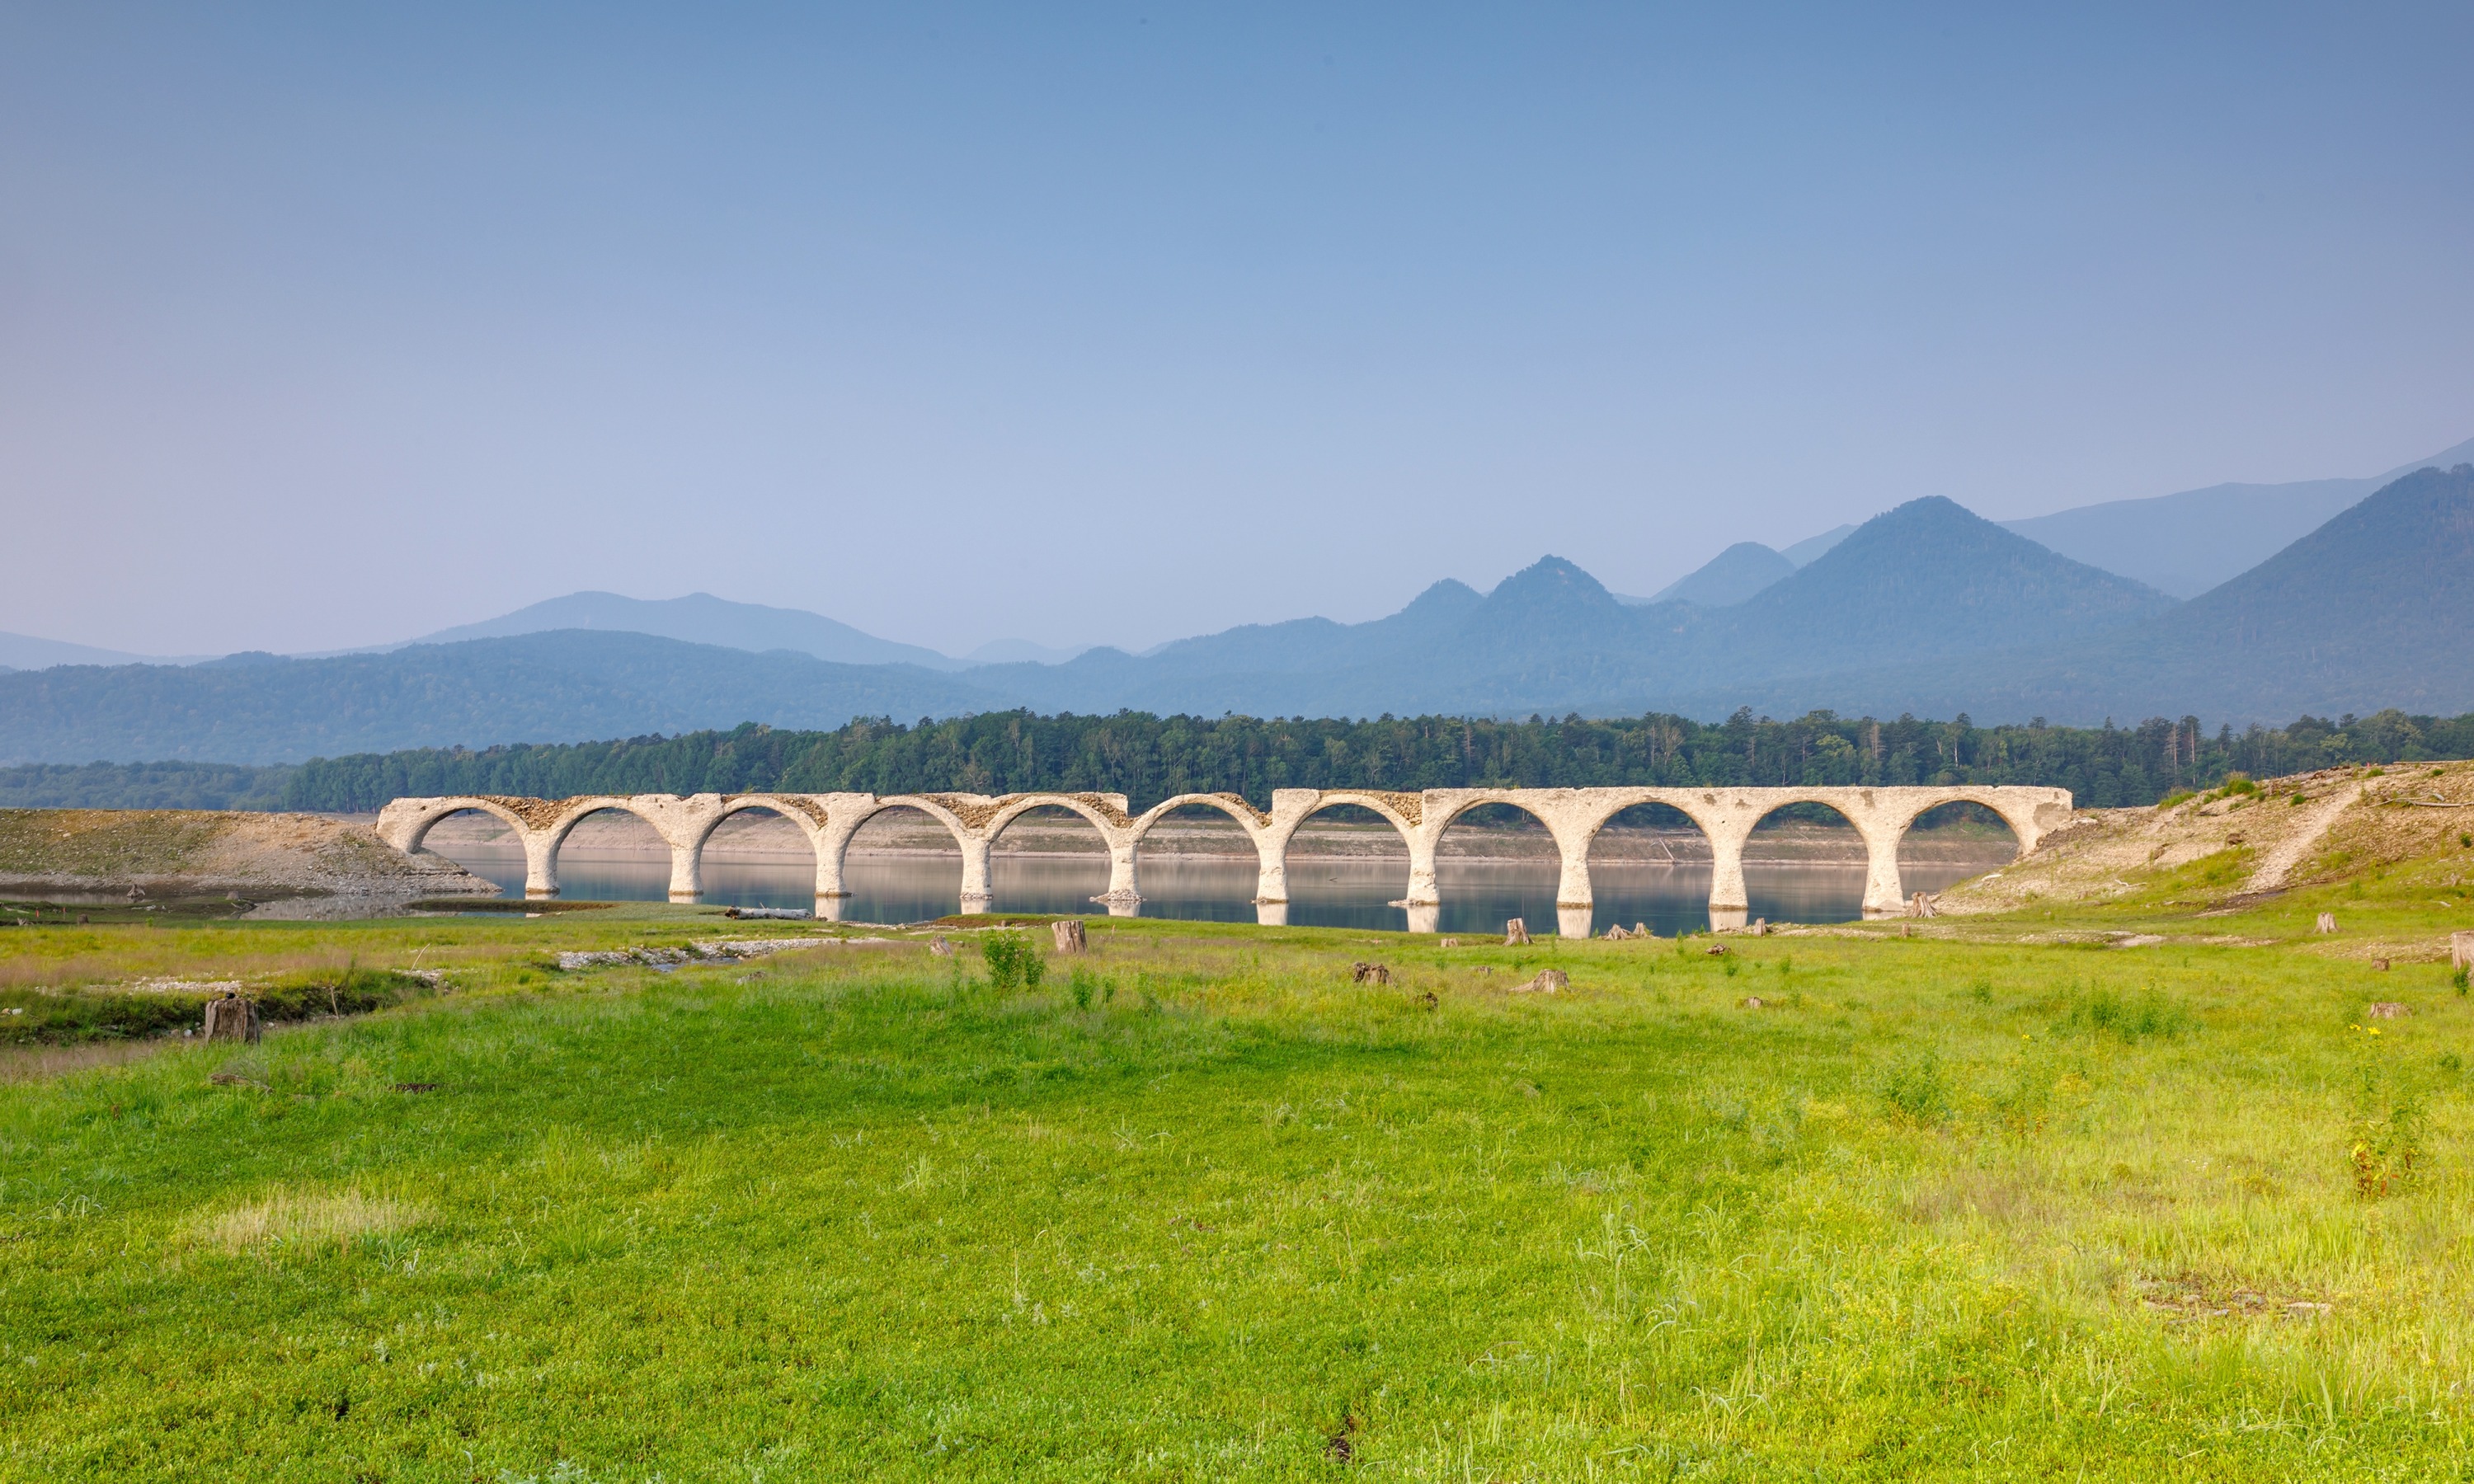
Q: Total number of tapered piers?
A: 10